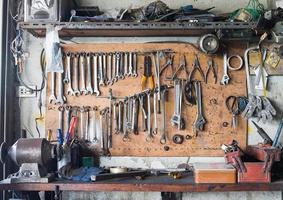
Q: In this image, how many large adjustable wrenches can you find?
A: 2